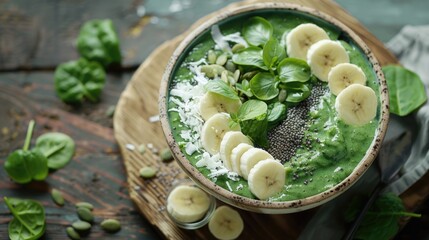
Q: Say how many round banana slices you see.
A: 12